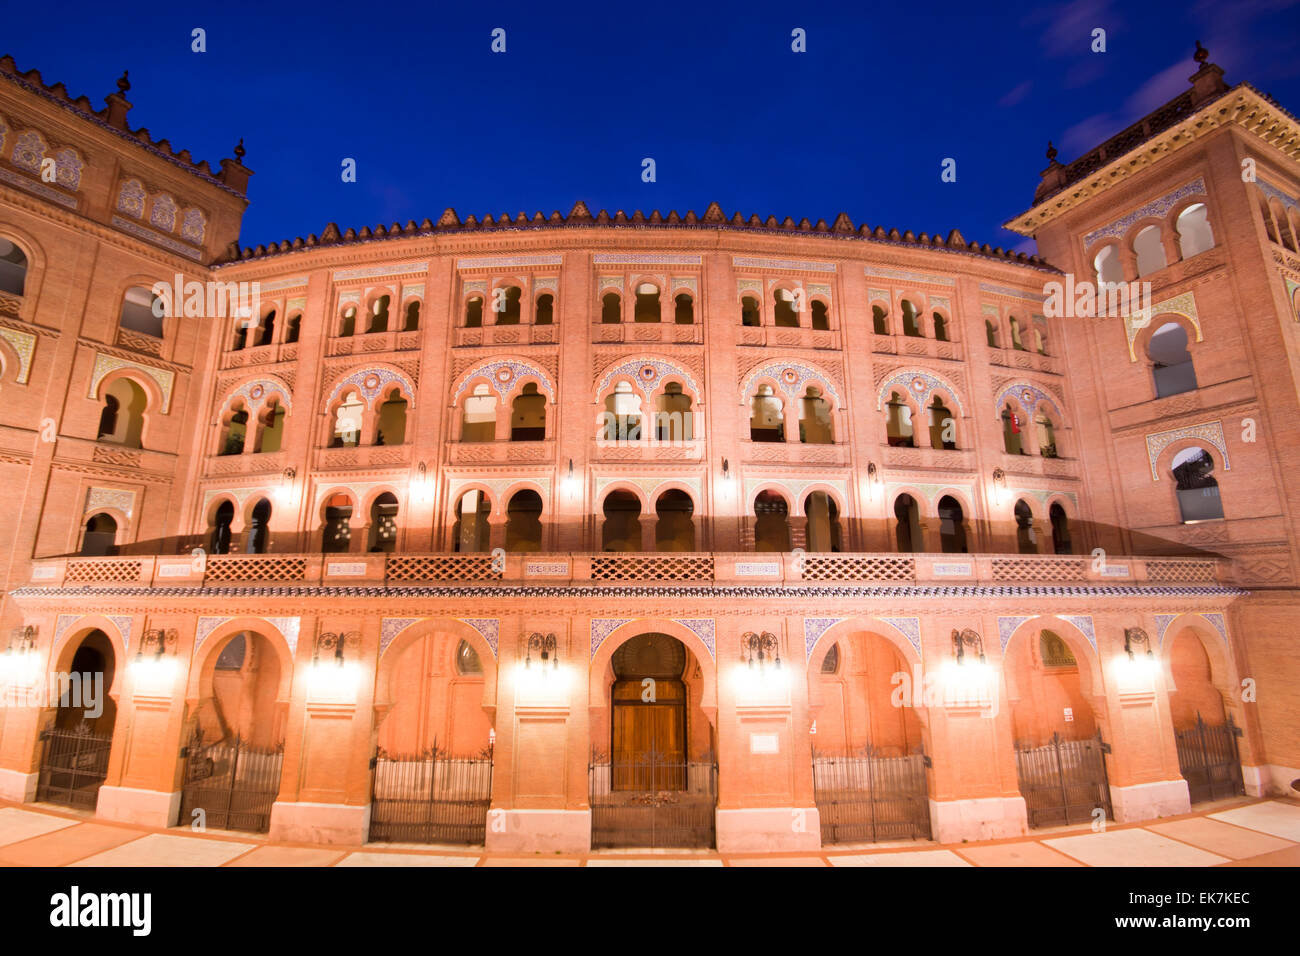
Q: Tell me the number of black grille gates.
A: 7